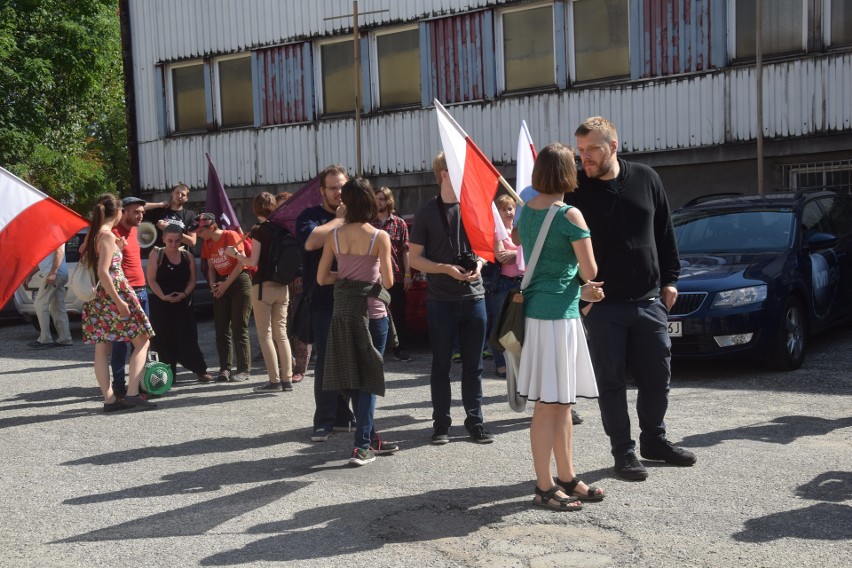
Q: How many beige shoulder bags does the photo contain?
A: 1